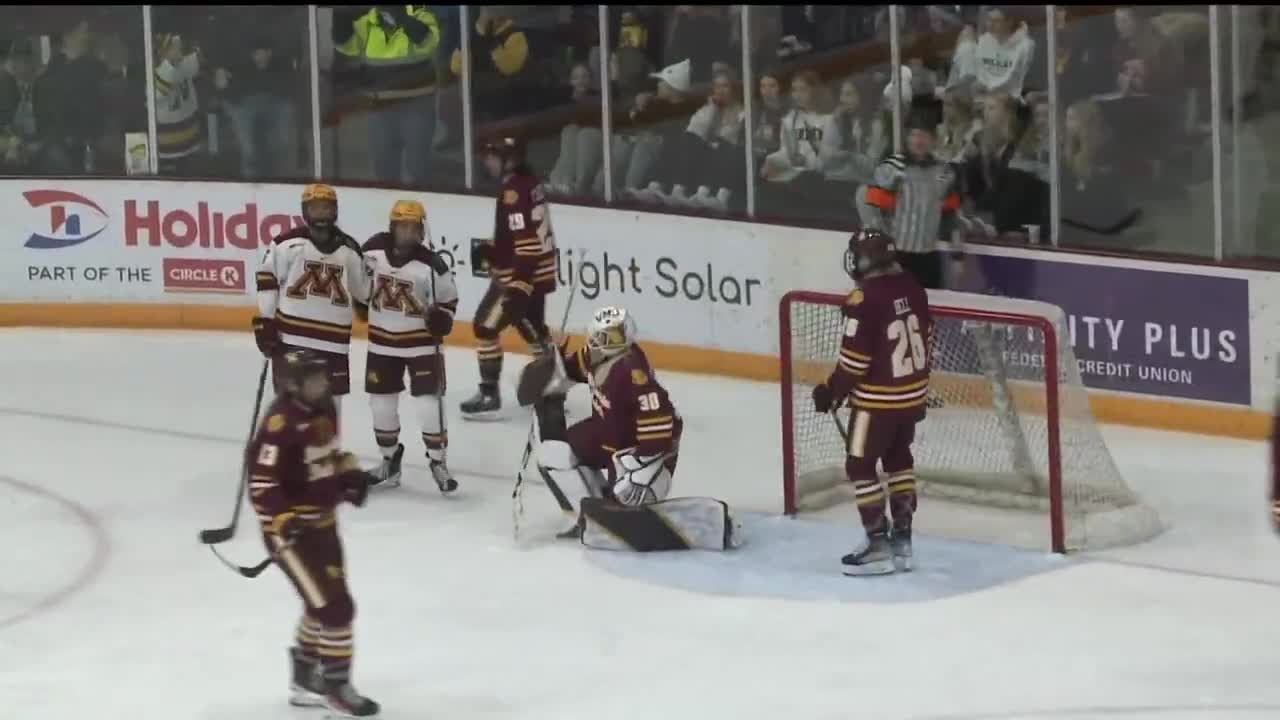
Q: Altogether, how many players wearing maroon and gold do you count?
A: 4